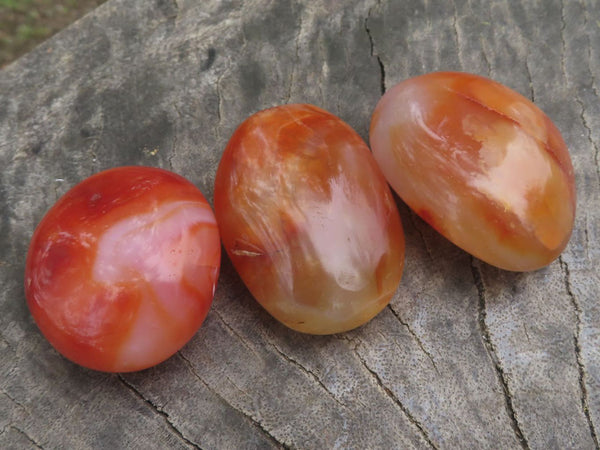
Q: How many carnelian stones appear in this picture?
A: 3